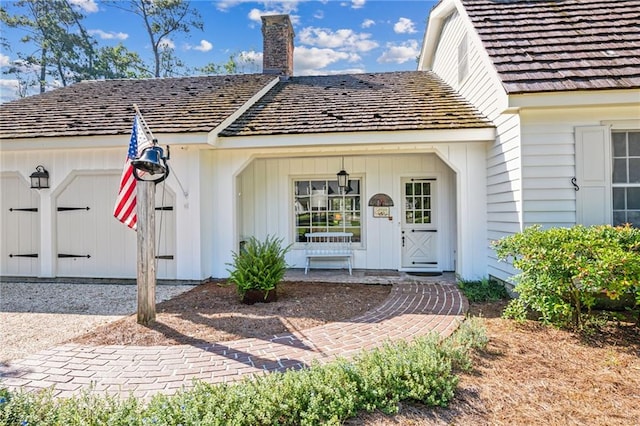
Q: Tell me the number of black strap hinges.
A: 9